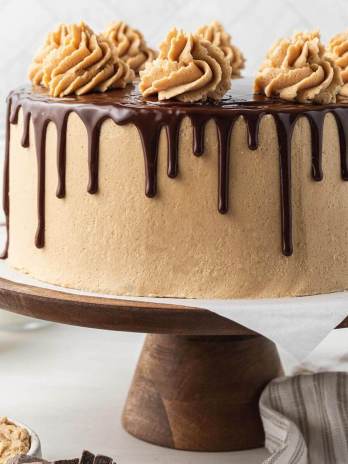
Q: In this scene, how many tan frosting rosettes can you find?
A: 6